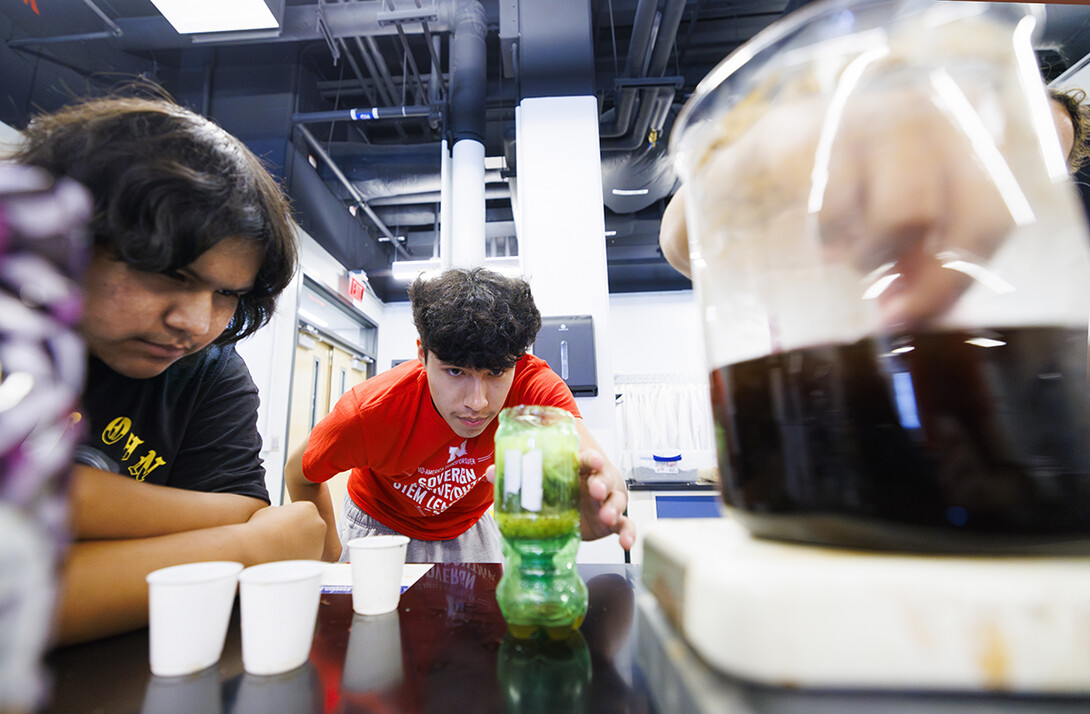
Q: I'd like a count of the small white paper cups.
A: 3